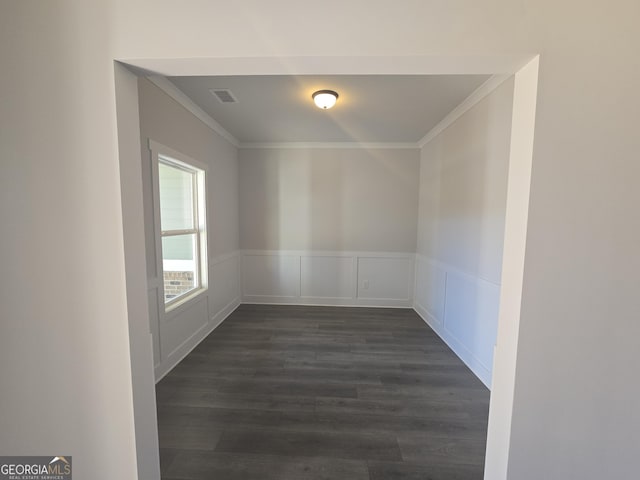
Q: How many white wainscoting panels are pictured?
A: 8